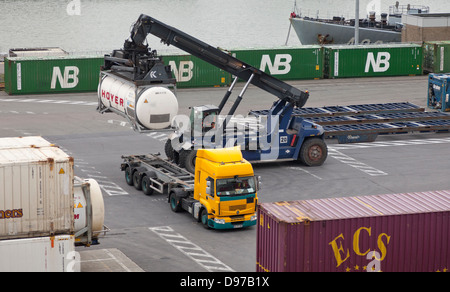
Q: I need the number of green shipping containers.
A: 5